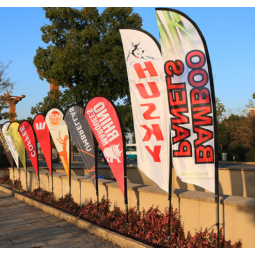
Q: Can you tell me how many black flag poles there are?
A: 10